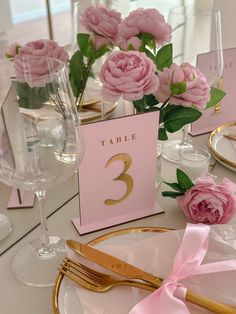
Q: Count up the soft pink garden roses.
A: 6